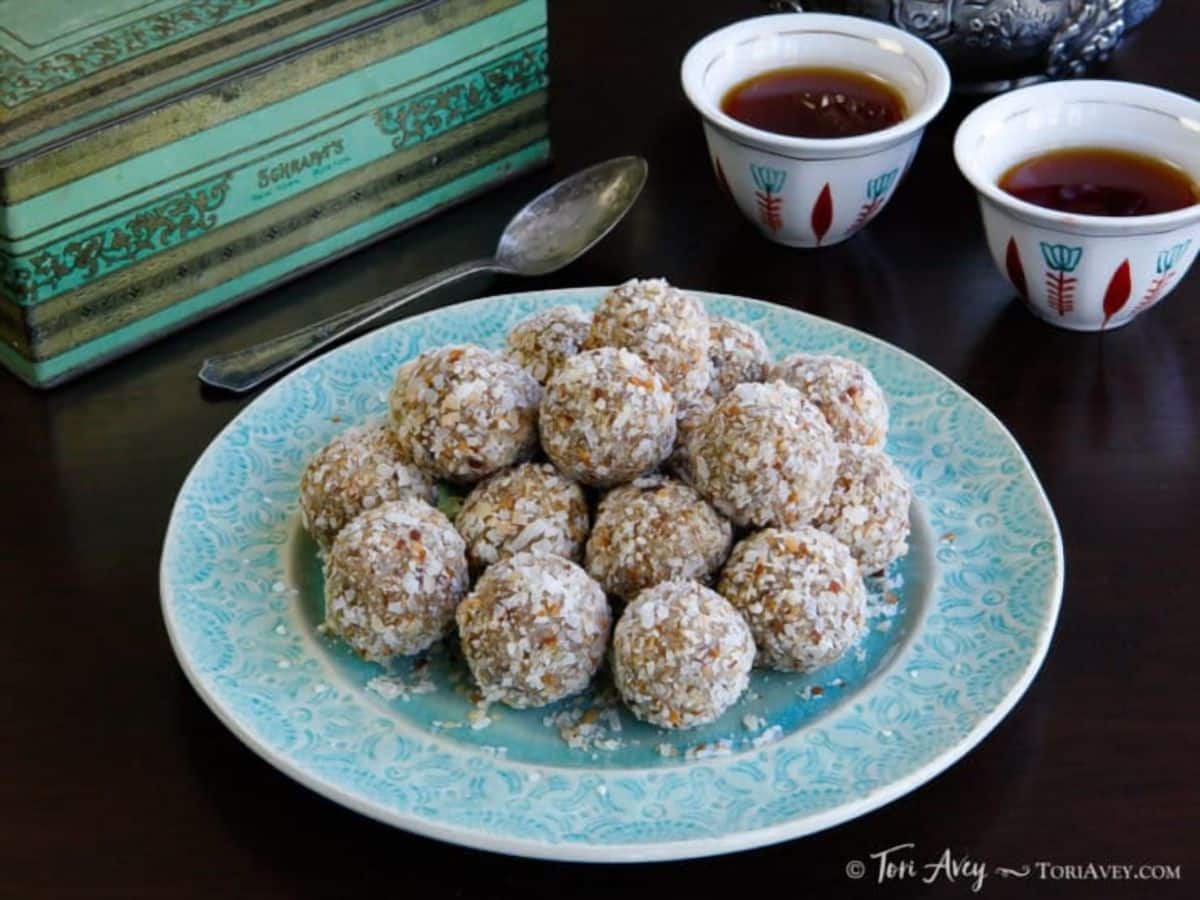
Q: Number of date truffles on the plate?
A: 15